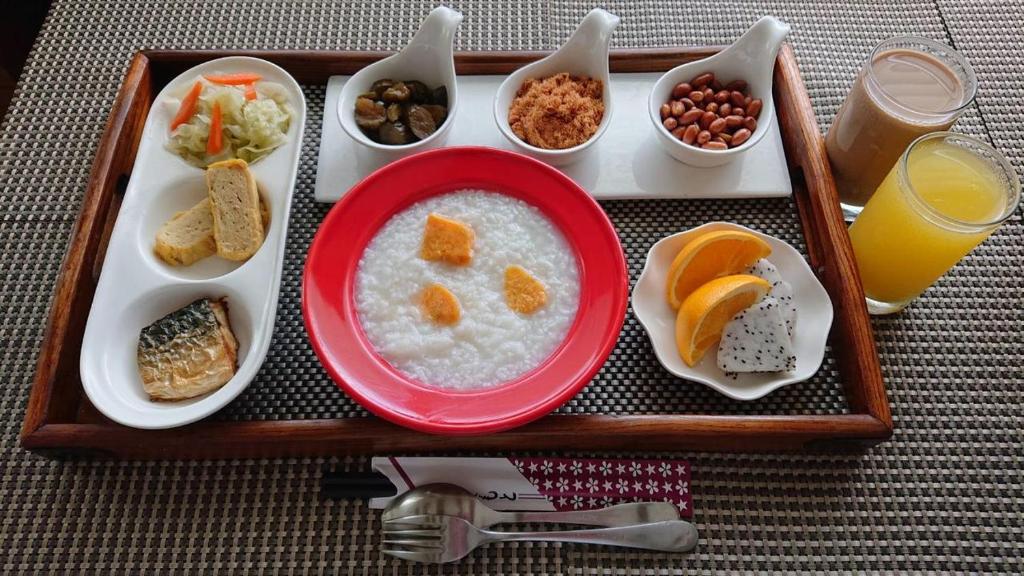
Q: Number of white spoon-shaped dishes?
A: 3